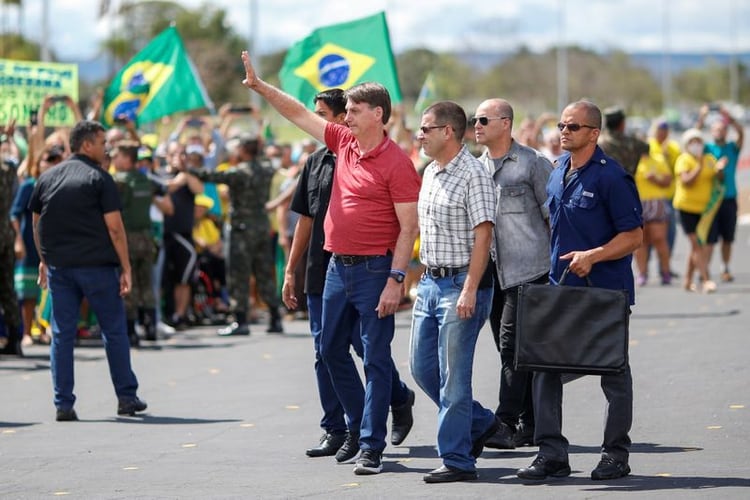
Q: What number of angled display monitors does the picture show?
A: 0